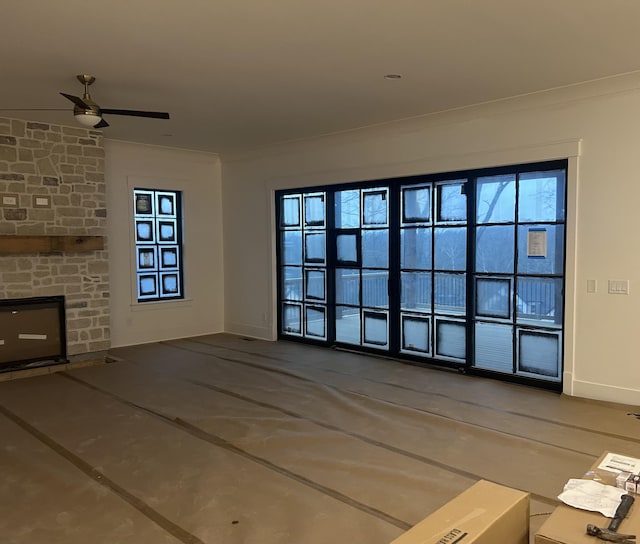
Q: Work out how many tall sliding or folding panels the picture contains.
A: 4